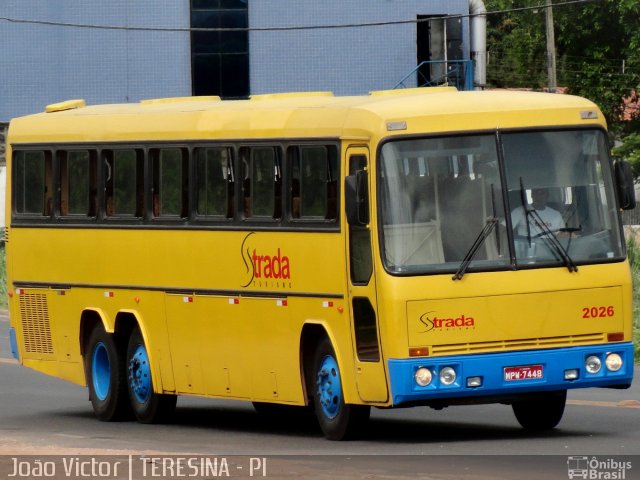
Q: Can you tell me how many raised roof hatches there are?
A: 4